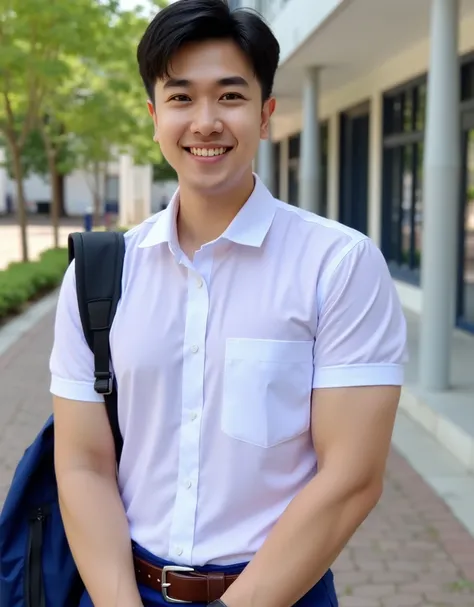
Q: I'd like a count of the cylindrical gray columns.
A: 3